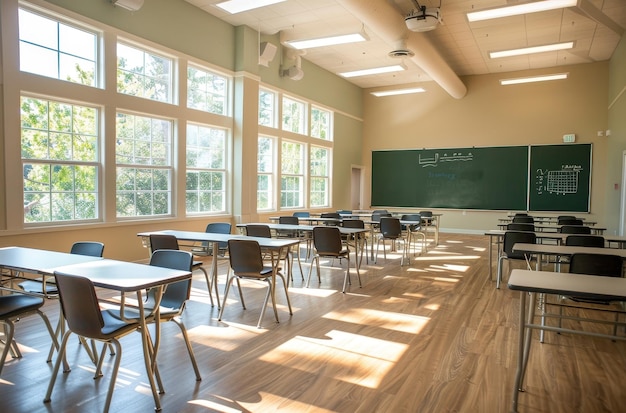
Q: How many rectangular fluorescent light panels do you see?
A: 7